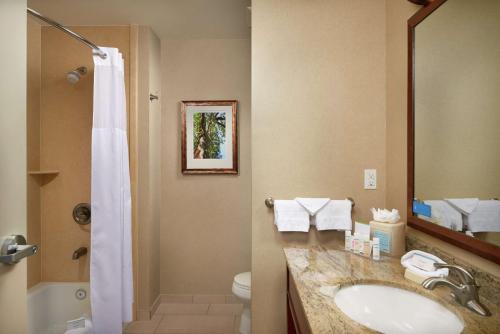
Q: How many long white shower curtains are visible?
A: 1